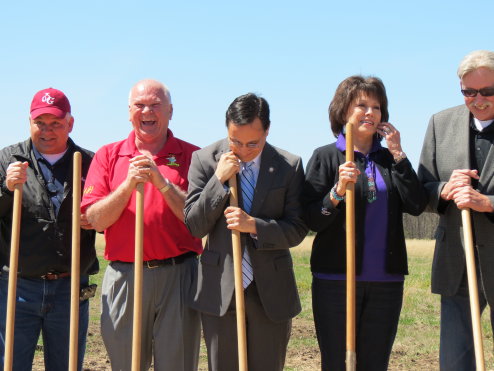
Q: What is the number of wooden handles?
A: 6